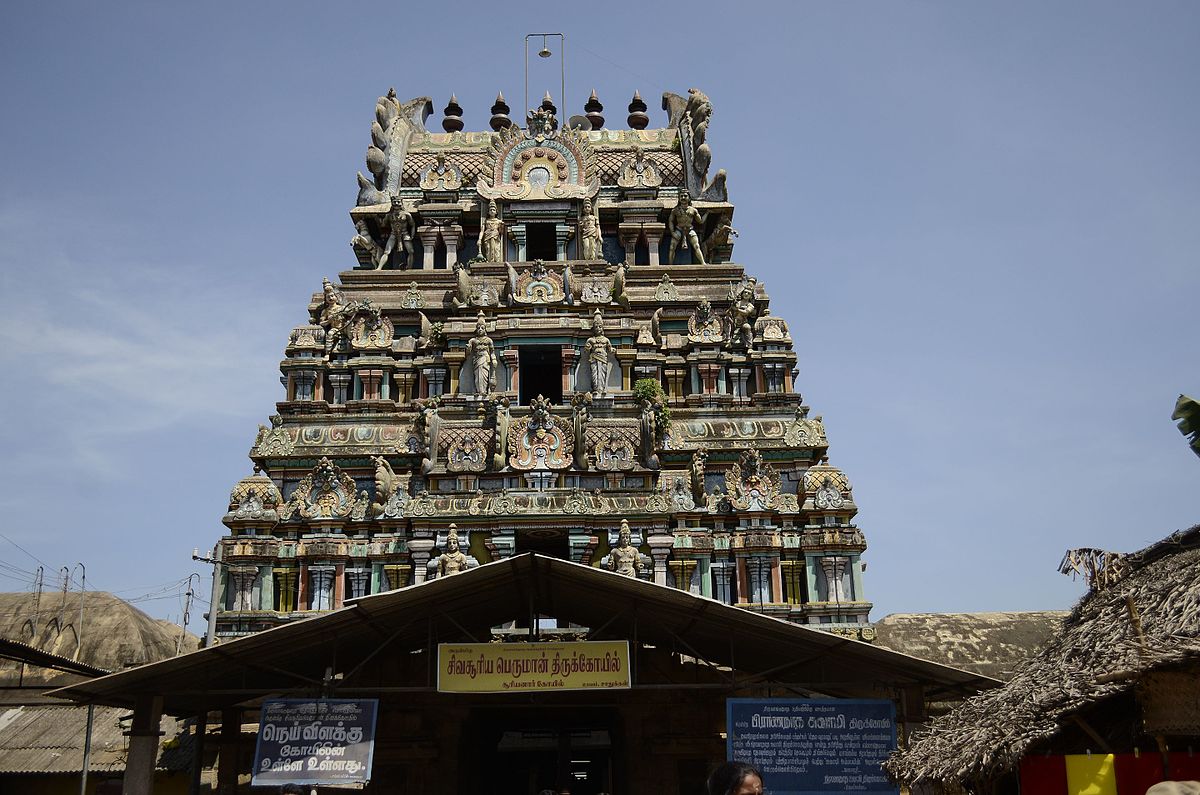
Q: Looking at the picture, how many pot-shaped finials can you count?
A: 5